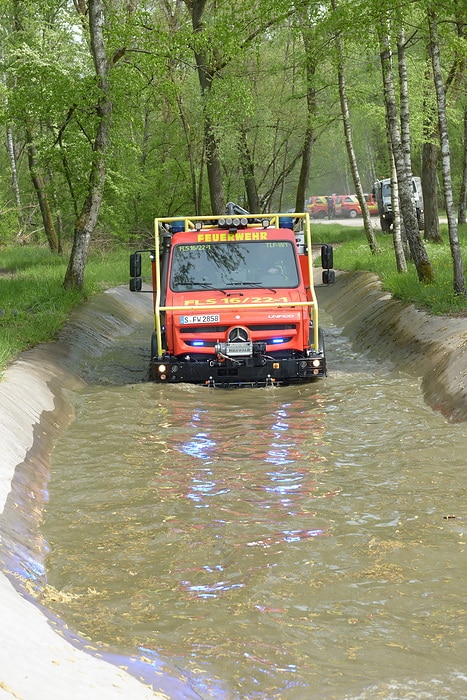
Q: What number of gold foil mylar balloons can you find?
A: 0